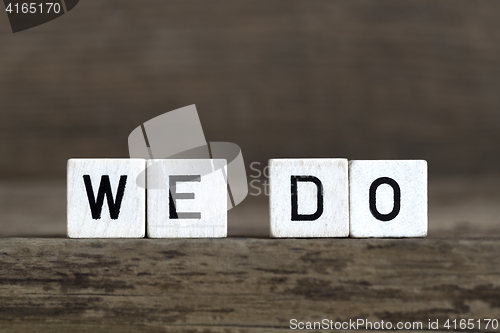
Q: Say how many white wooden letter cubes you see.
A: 4